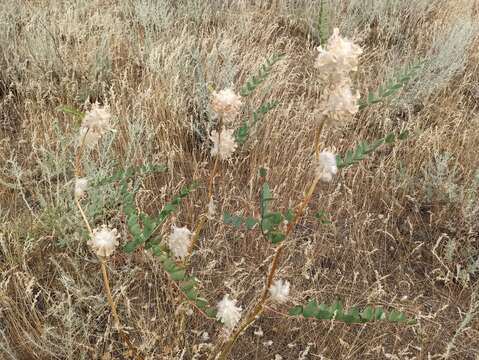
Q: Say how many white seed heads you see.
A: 11